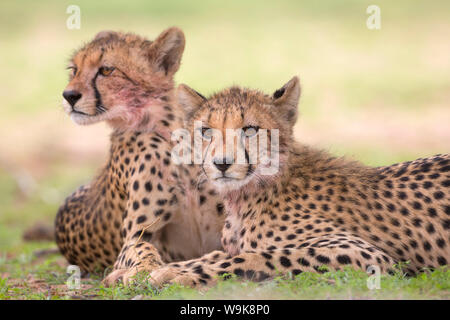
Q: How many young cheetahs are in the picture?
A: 2